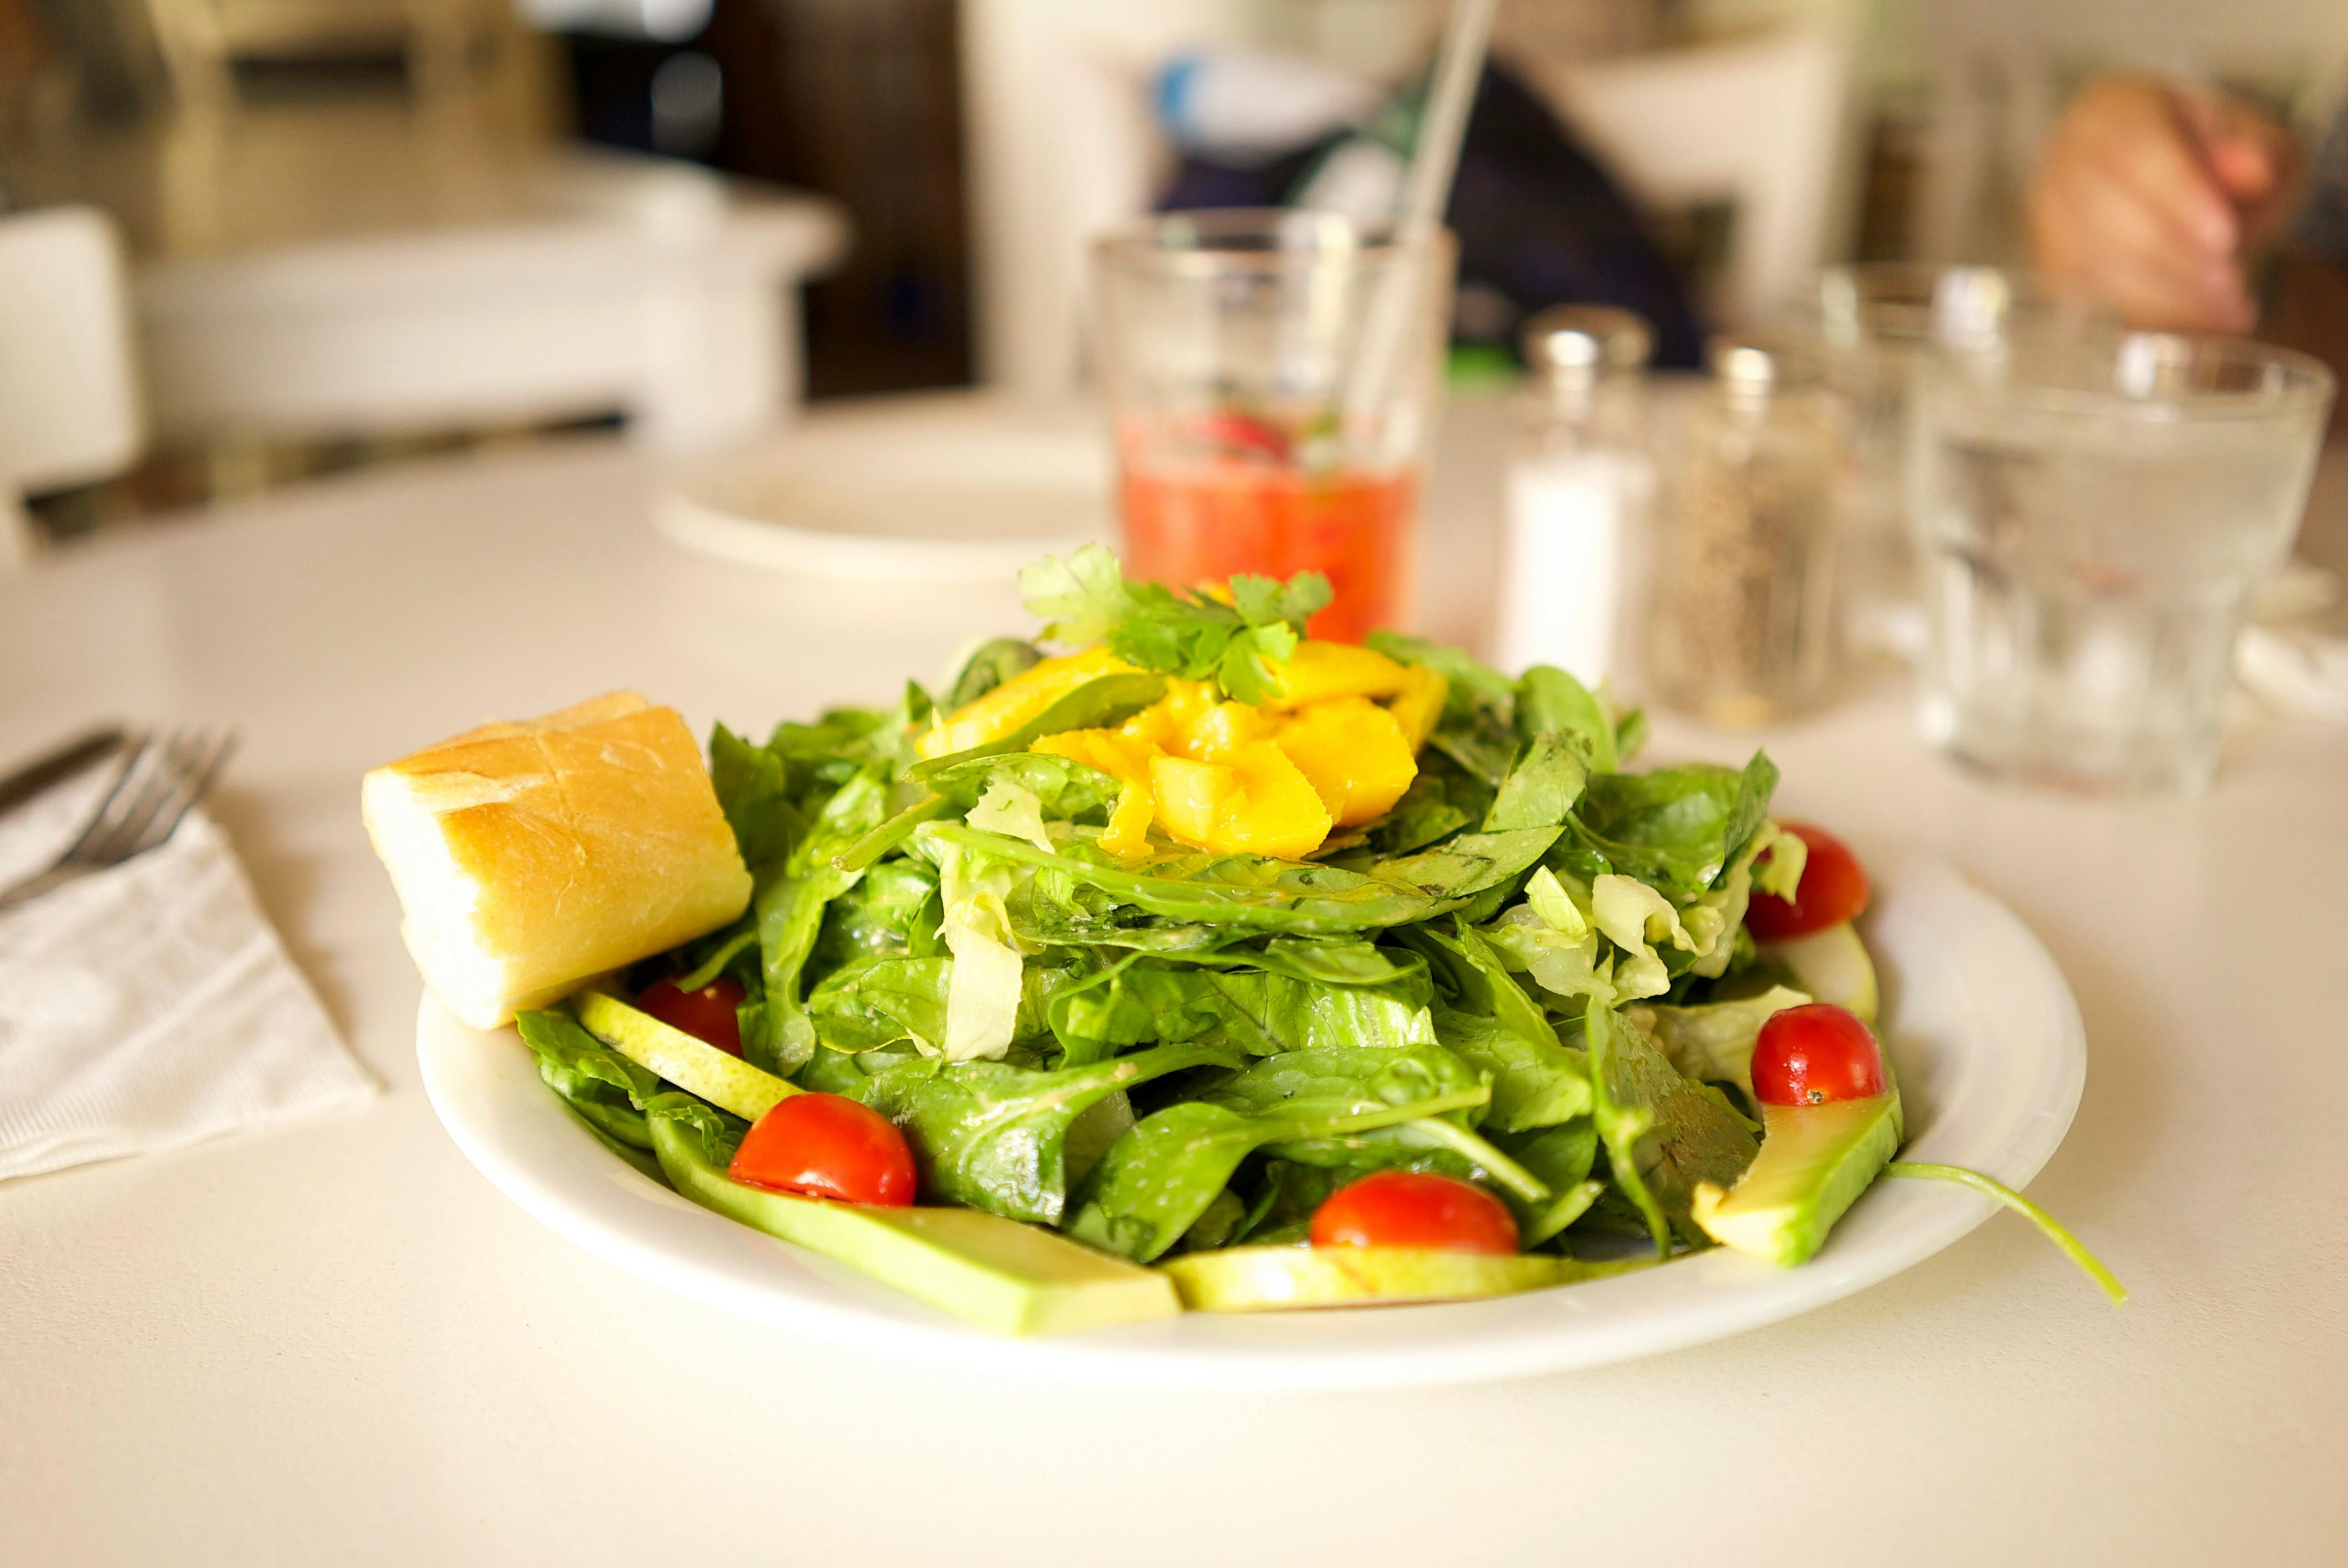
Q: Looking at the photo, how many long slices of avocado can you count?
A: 2